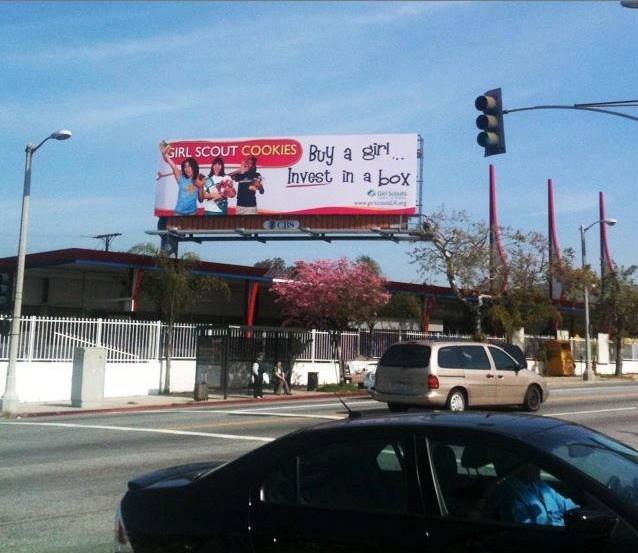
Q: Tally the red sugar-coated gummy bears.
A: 0